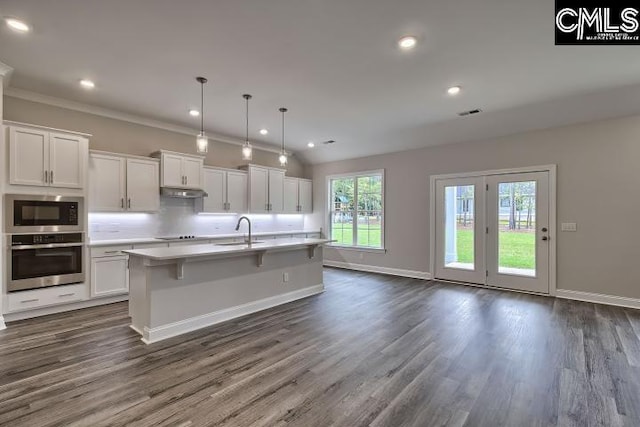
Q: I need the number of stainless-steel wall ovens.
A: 1